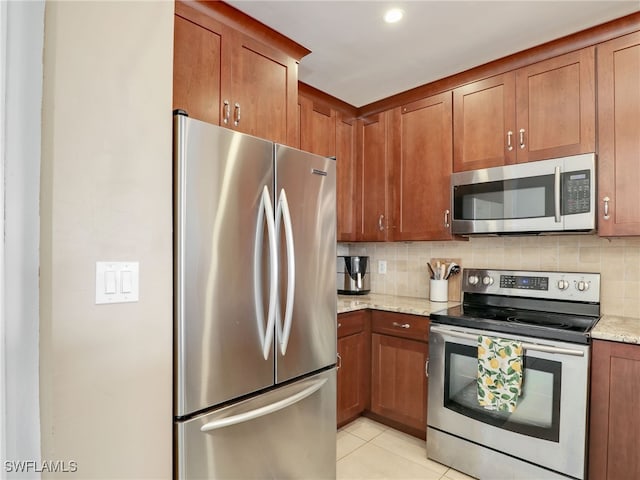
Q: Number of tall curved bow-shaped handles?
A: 2